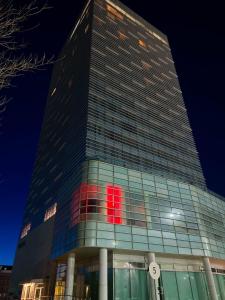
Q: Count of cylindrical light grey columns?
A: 4